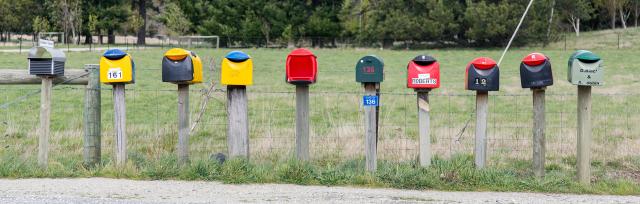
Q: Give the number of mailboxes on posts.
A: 10